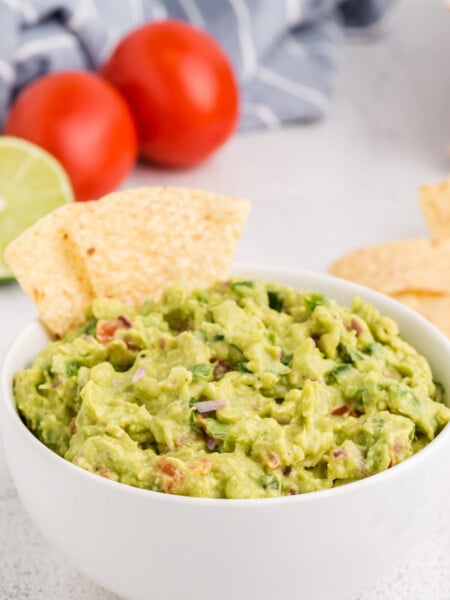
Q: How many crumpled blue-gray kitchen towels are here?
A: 1